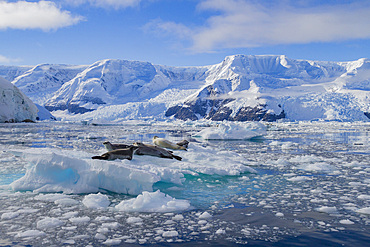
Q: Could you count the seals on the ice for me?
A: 5